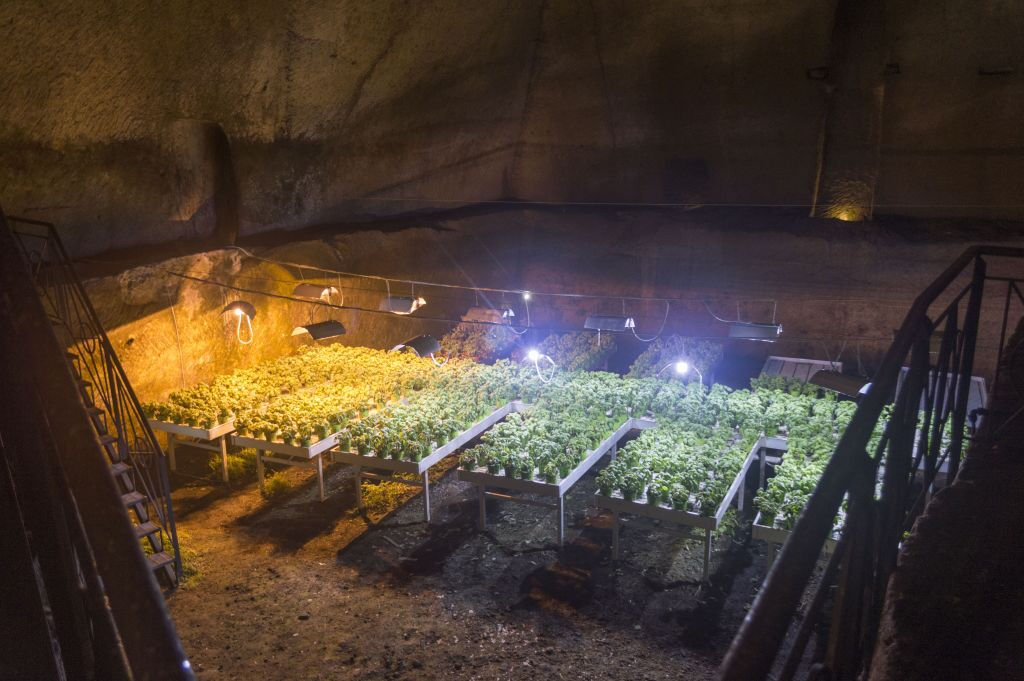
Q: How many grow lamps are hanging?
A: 11